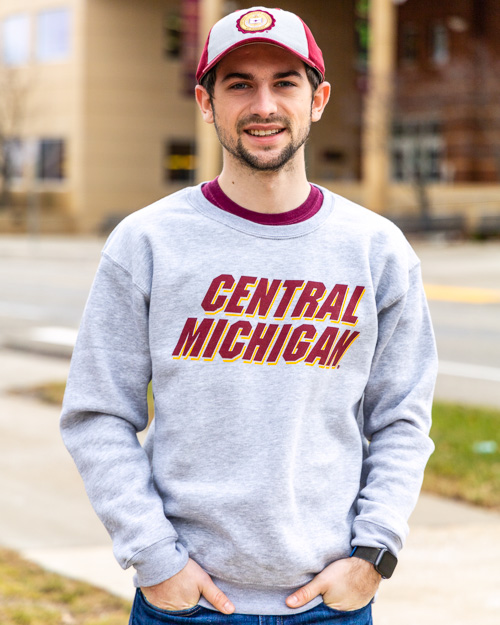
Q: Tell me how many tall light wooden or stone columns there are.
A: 2